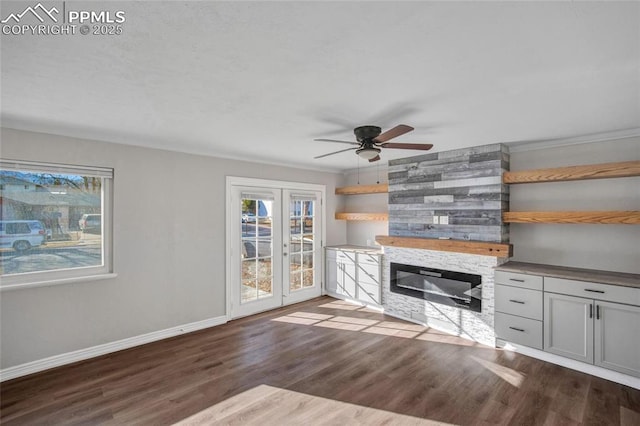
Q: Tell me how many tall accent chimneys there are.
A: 1